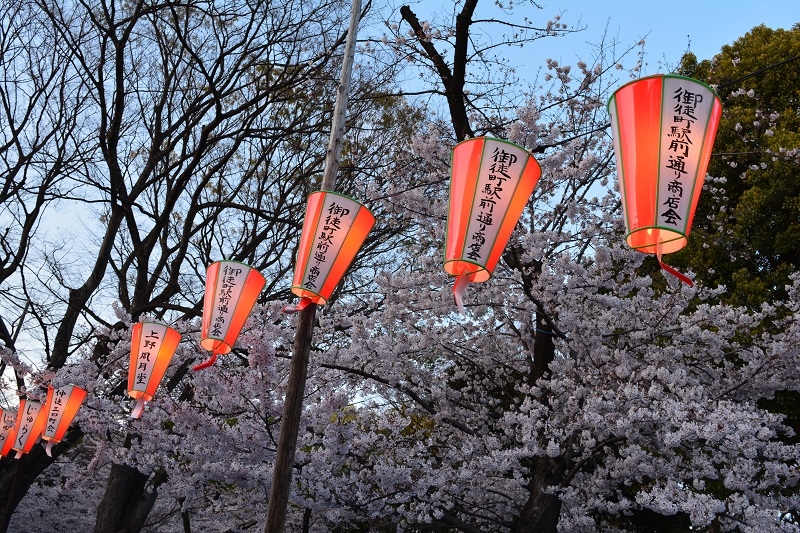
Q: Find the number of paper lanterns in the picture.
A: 8